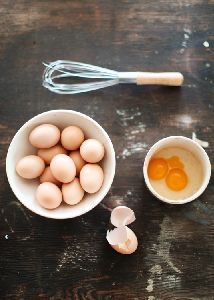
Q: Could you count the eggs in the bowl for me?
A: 11